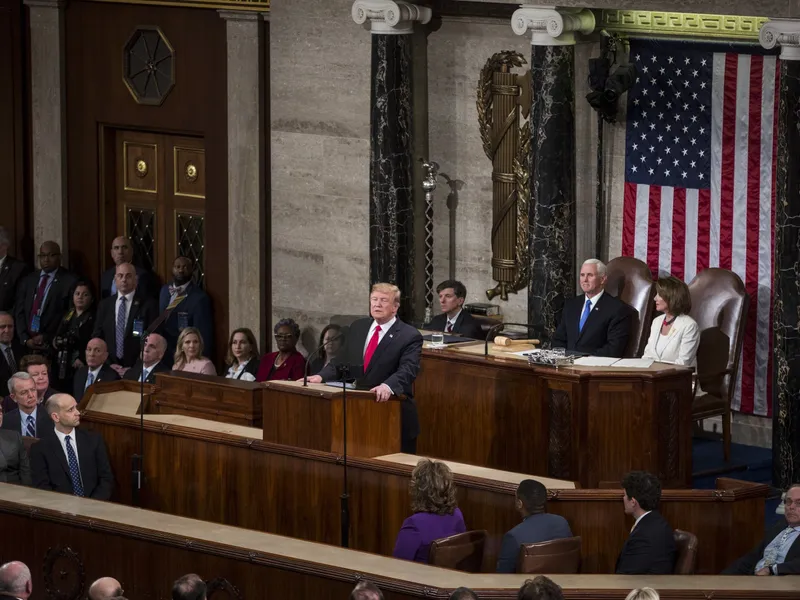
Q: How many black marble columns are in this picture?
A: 3